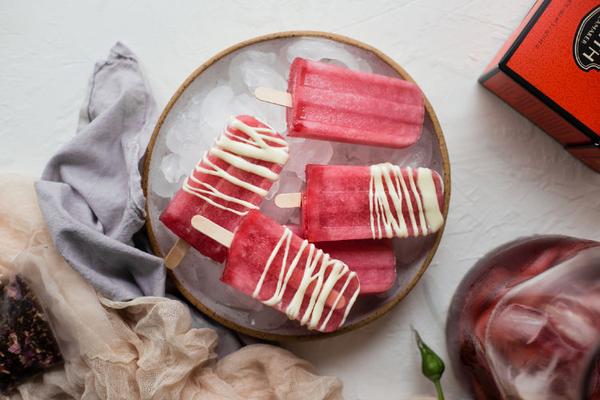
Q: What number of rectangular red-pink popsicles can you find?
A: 5